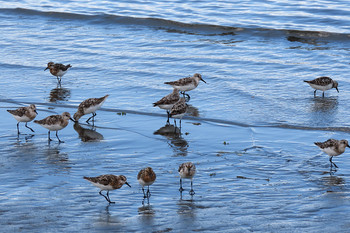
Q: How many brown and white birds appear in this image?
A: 12